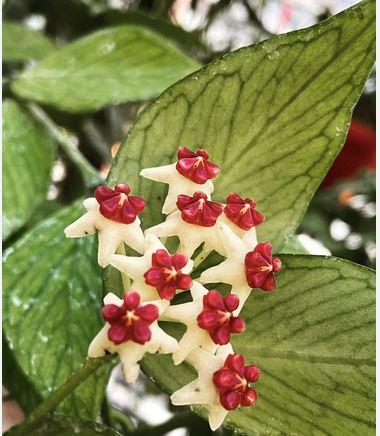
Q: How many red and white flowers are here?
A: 9